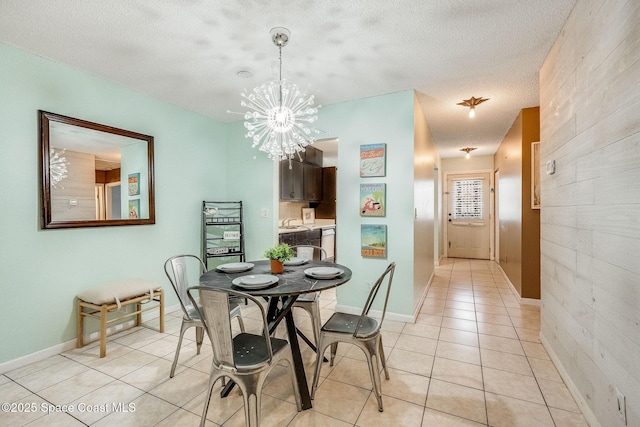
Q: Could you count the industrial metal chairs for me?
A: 4